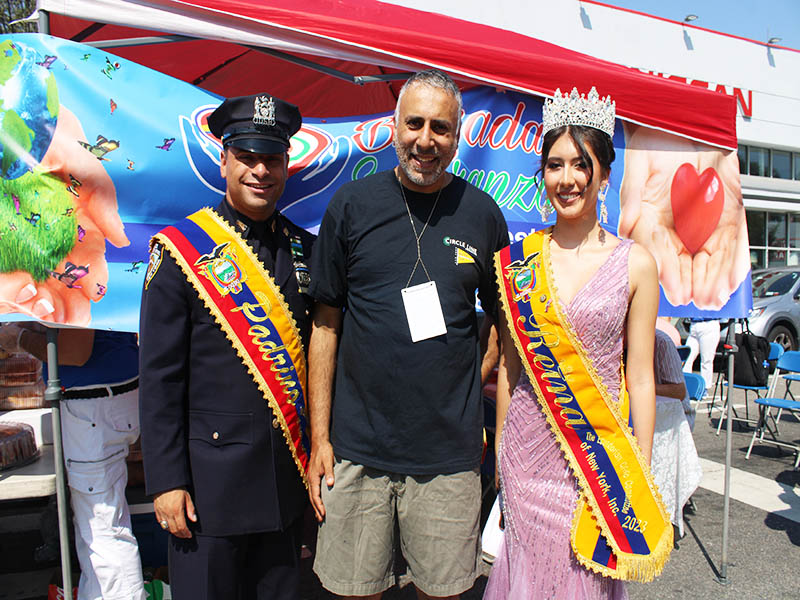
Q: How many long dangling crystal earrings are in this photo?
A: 2